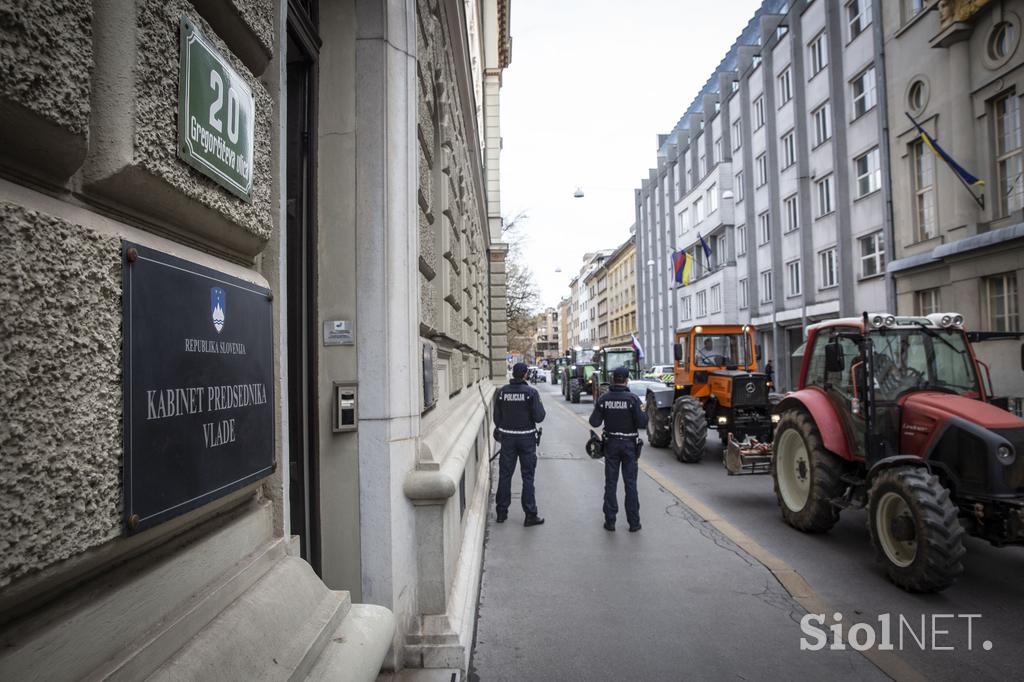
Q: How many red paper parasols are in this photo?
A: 0